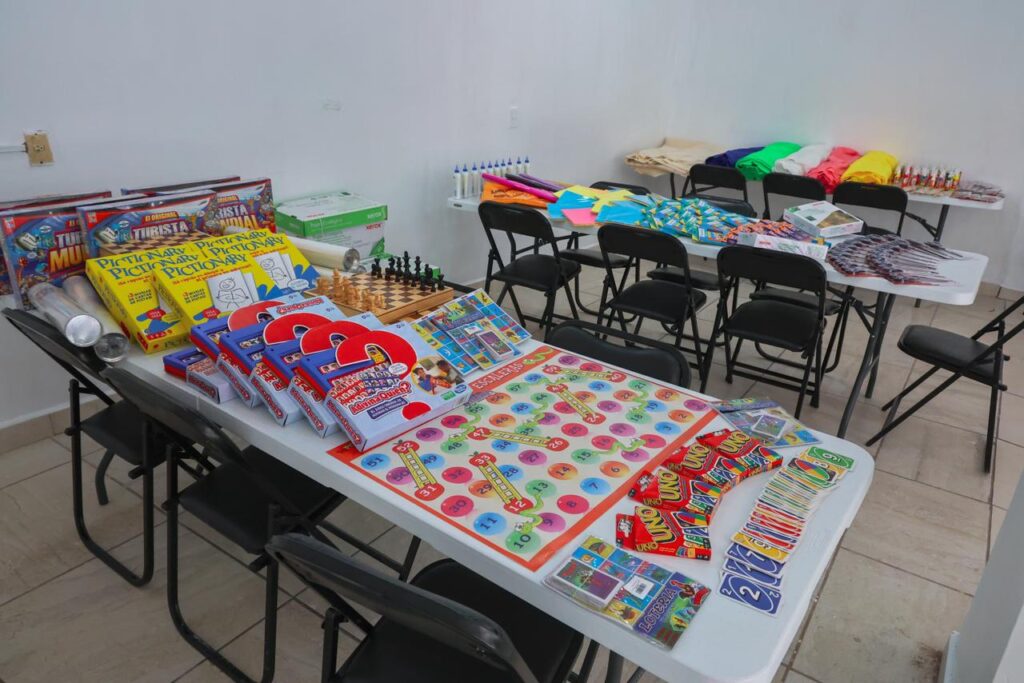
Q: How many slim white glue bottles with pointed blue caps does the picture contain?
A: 10